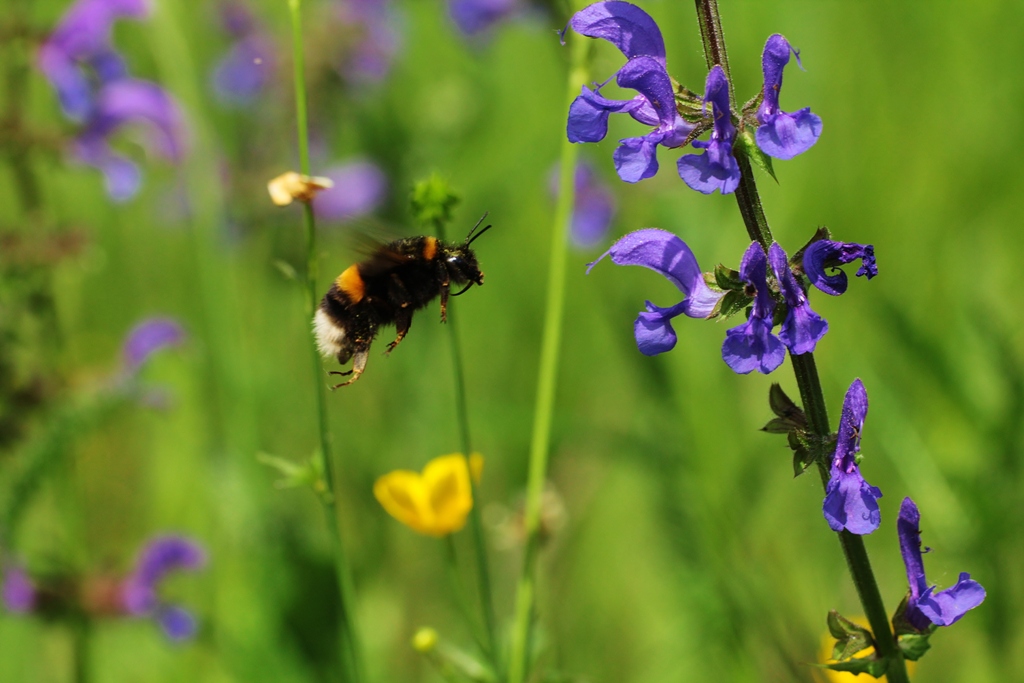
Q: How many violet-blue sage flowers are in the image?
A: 10